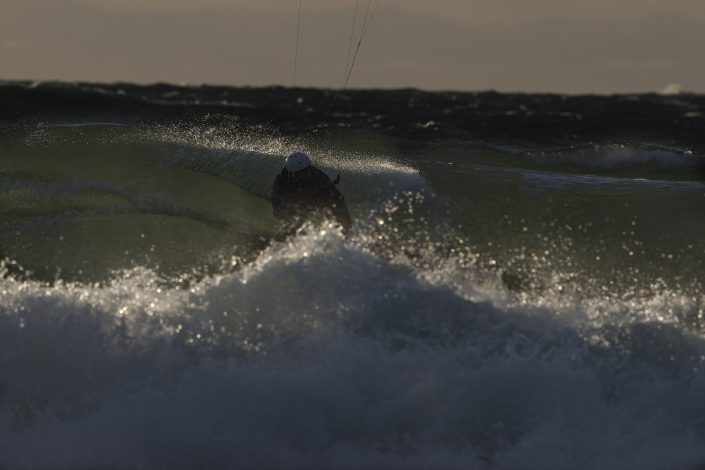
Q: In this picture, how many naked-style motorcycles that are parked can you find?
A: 0